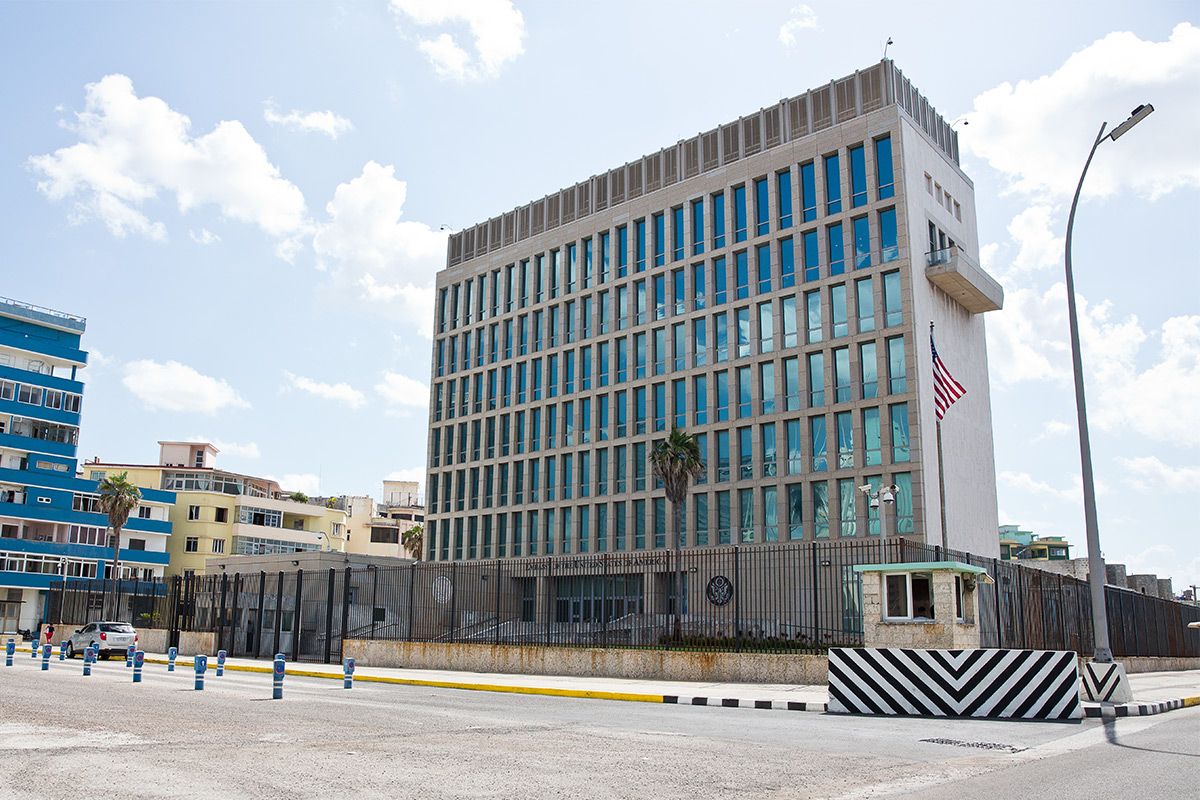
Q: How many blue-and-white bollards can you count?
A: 13